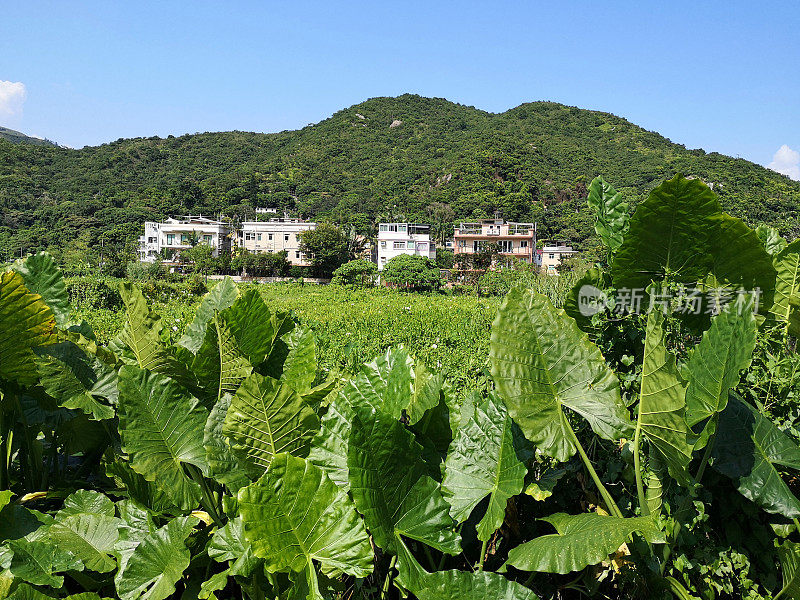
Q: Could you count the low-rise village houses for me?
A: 5